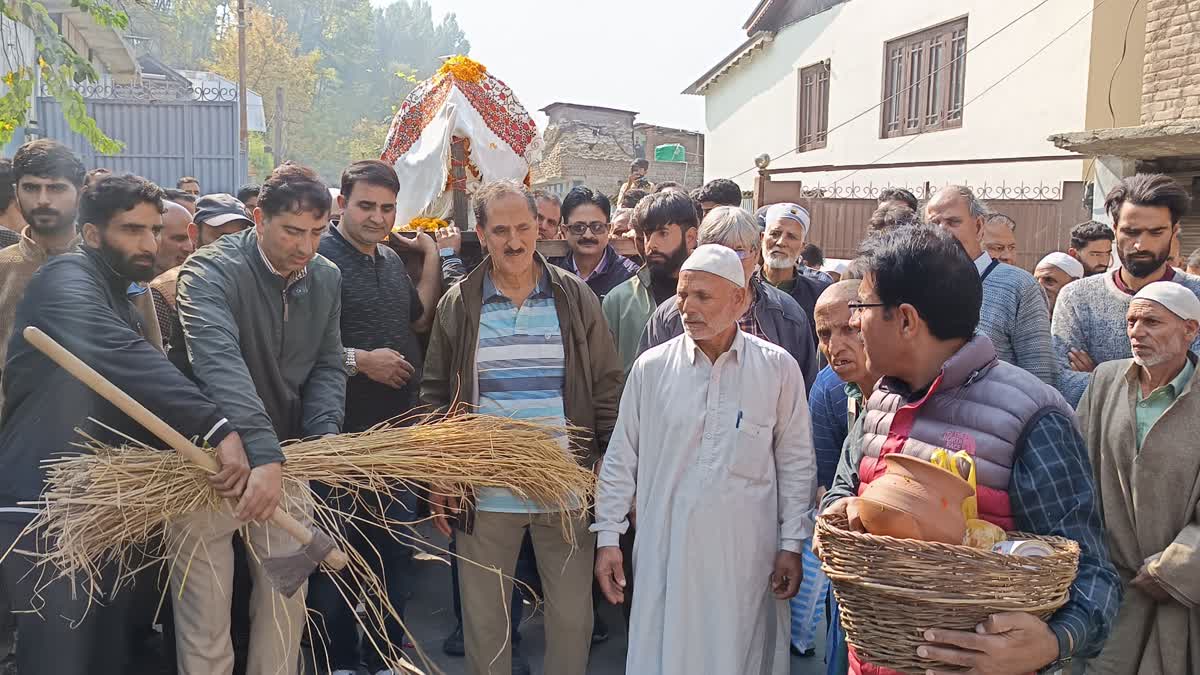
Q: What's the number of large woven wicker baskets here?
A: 1